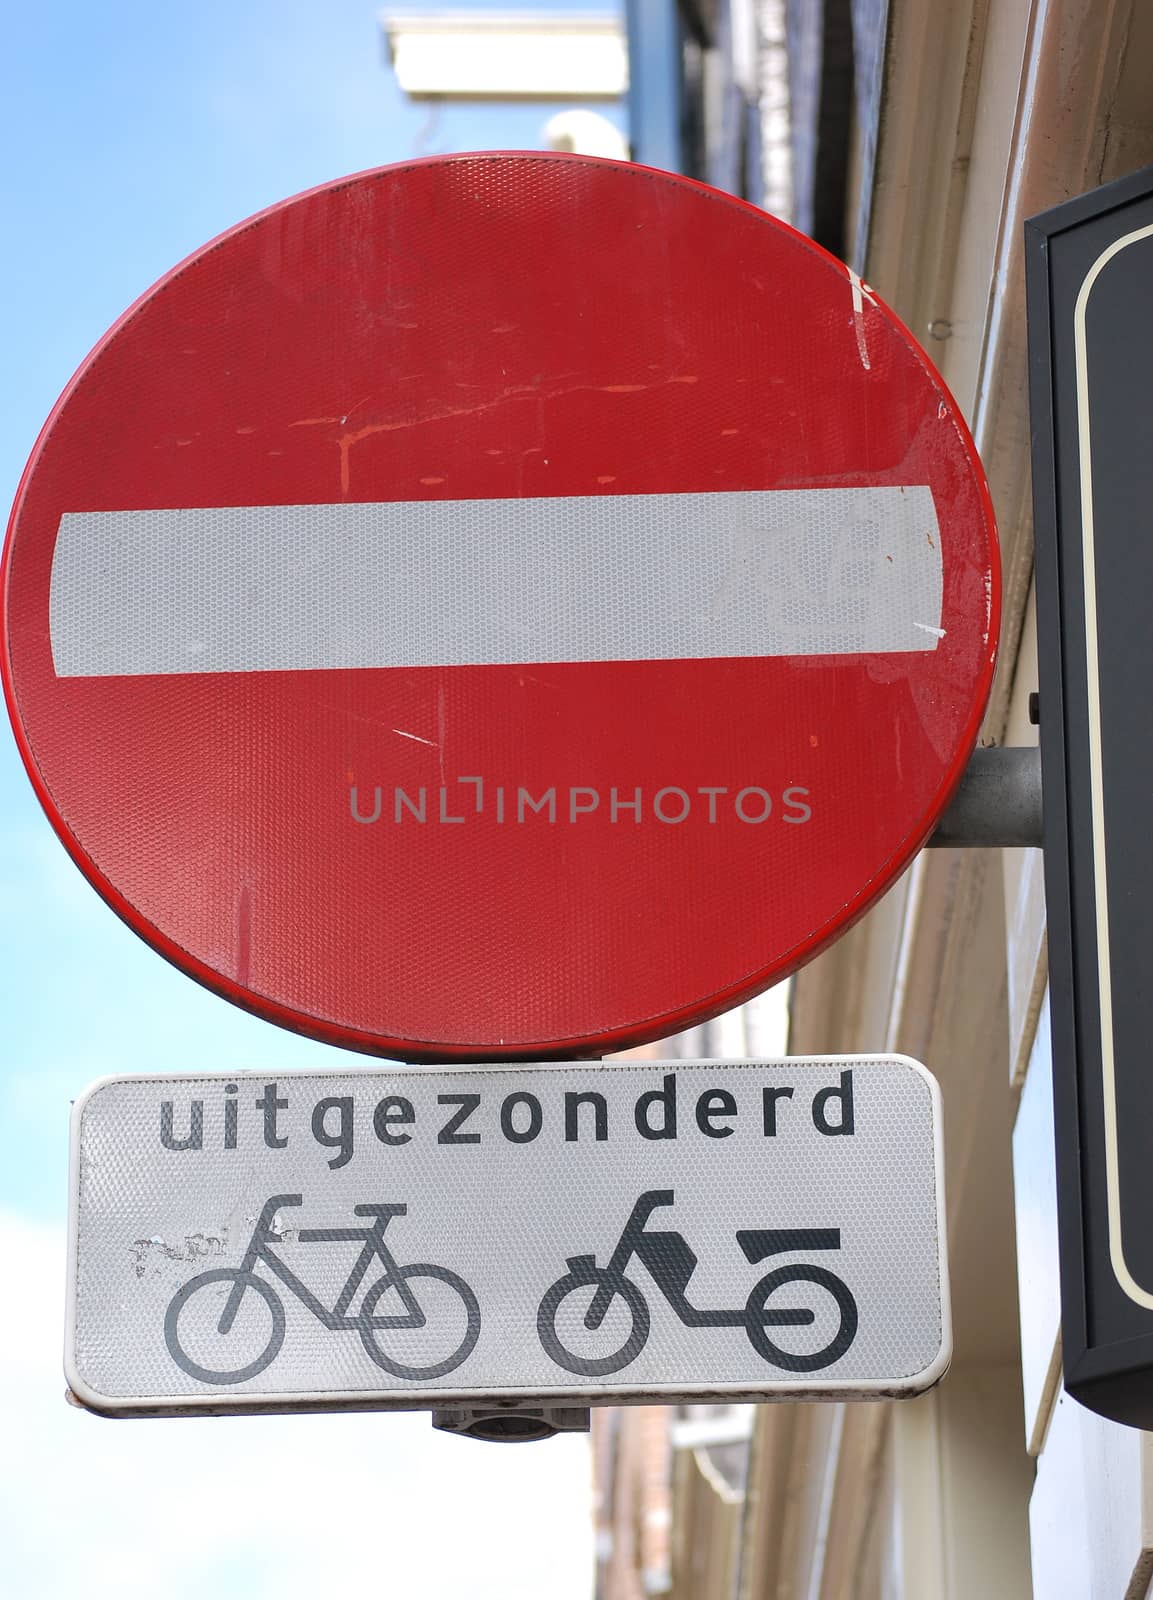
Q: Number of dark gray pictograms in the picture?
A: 2